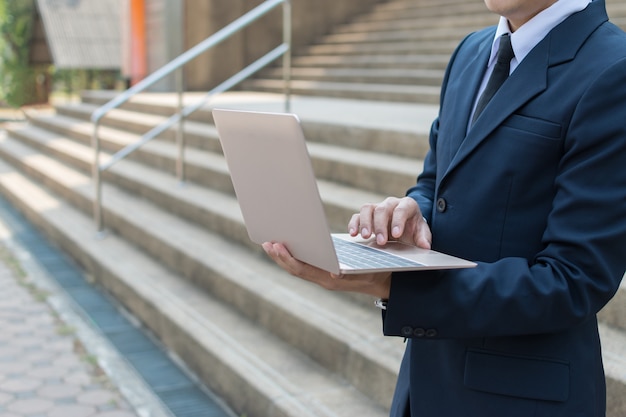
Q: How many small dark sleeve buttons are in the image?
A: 3